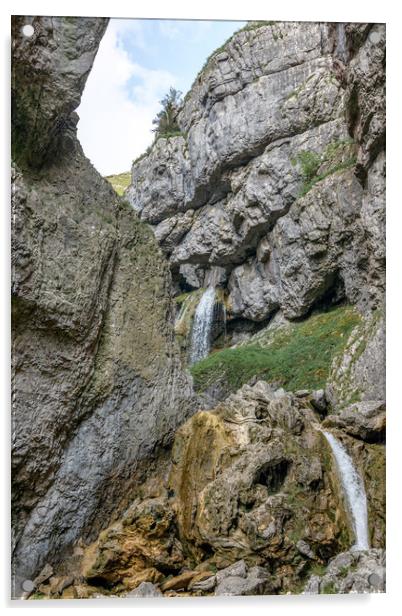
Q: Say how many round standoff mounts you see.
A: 4